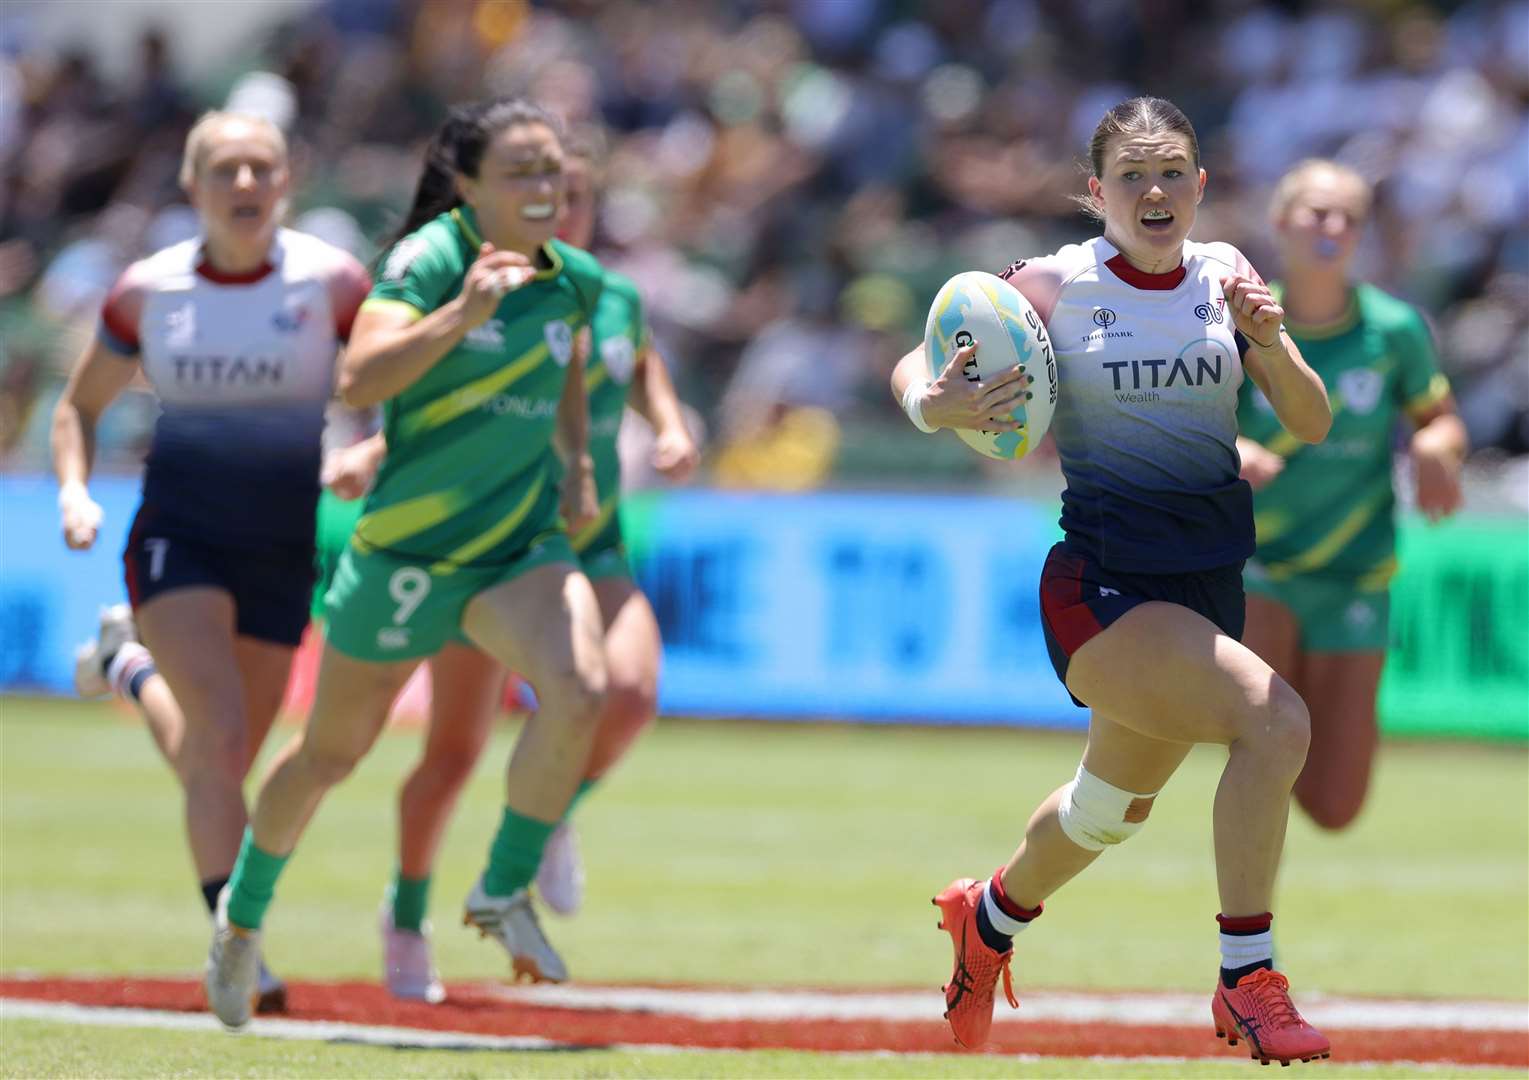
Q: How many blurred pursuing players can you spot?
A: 4